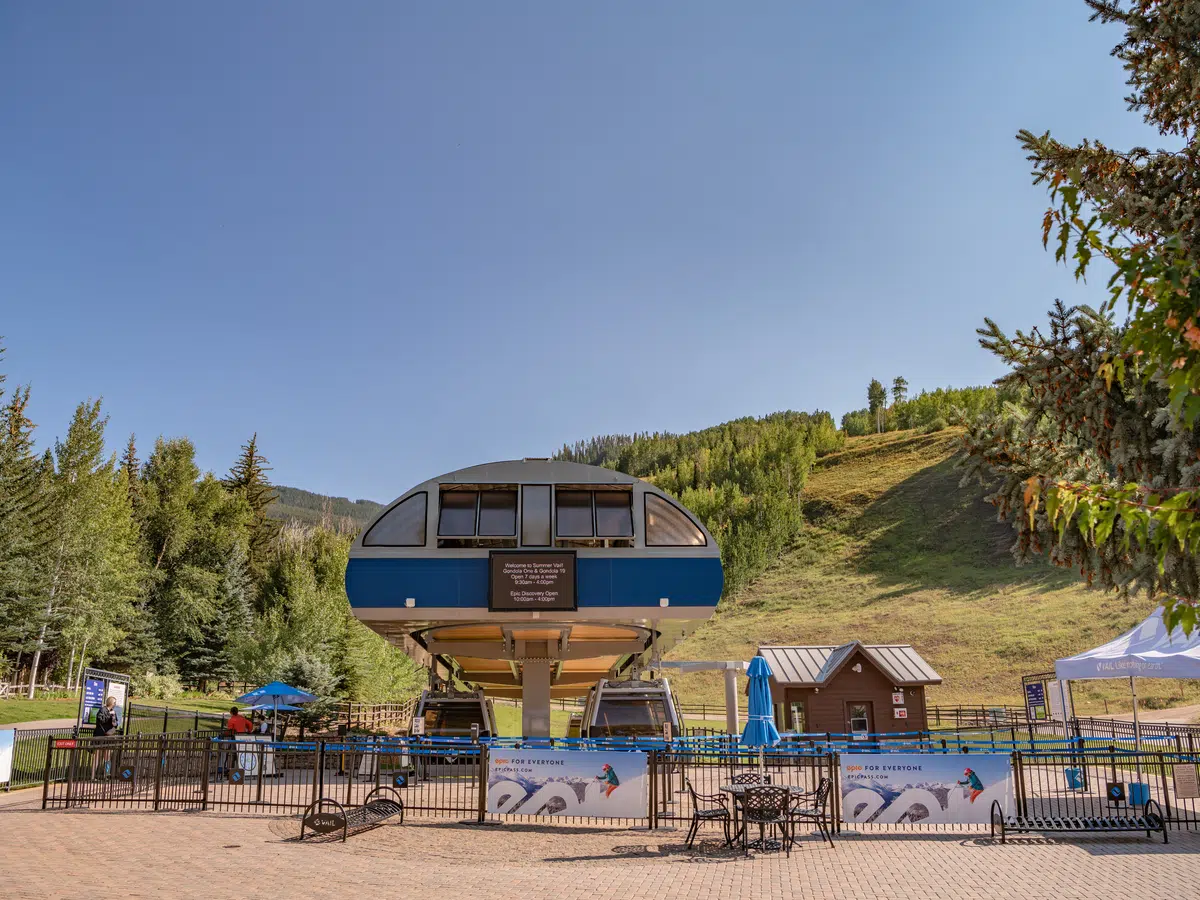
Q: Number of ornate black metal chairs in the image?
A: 4